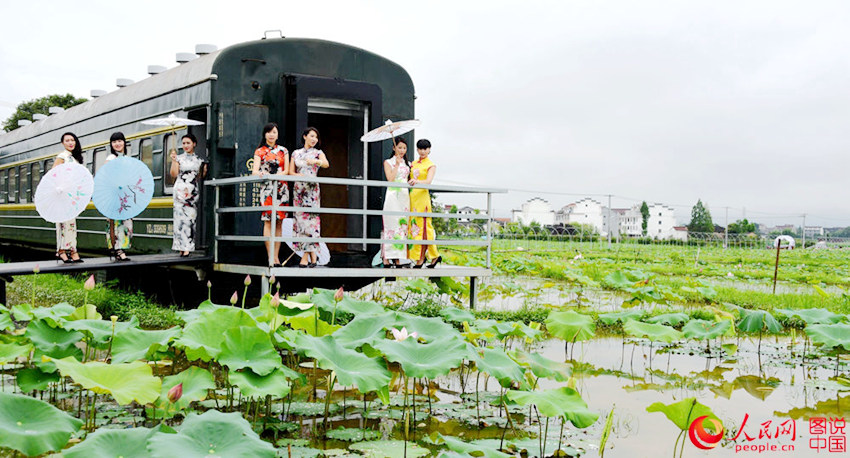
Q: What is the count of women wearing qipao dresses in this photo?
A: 7